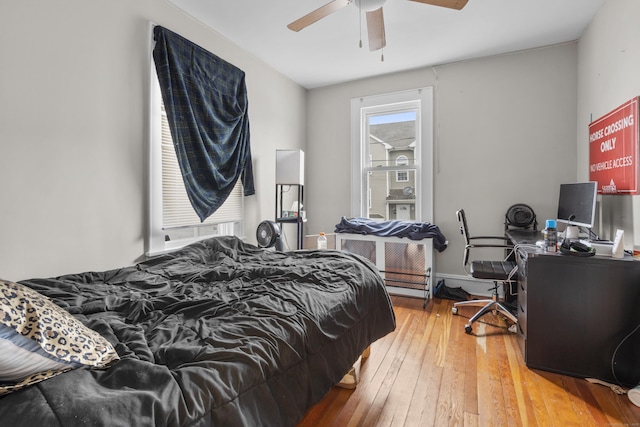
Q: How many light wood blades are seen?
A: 3